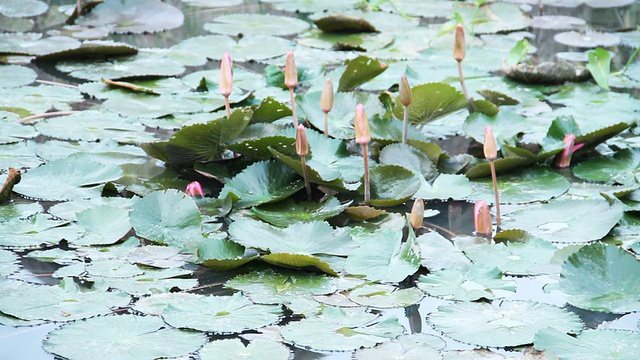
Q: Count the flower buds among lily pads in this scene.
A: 12